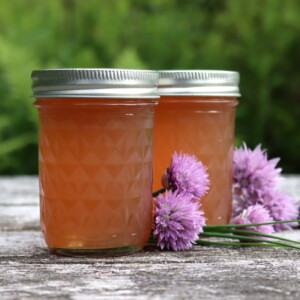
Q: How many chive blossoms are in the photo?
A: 5